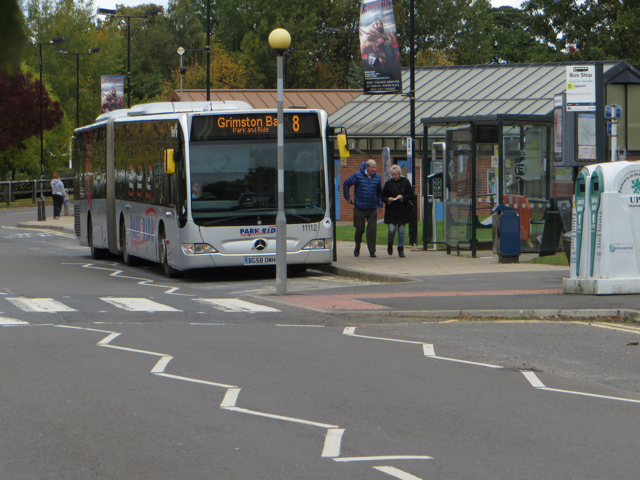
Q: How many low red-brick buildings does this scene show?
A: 1